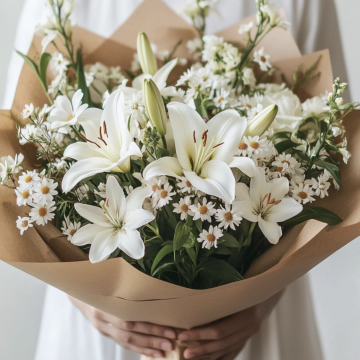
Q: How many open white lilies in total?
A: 4